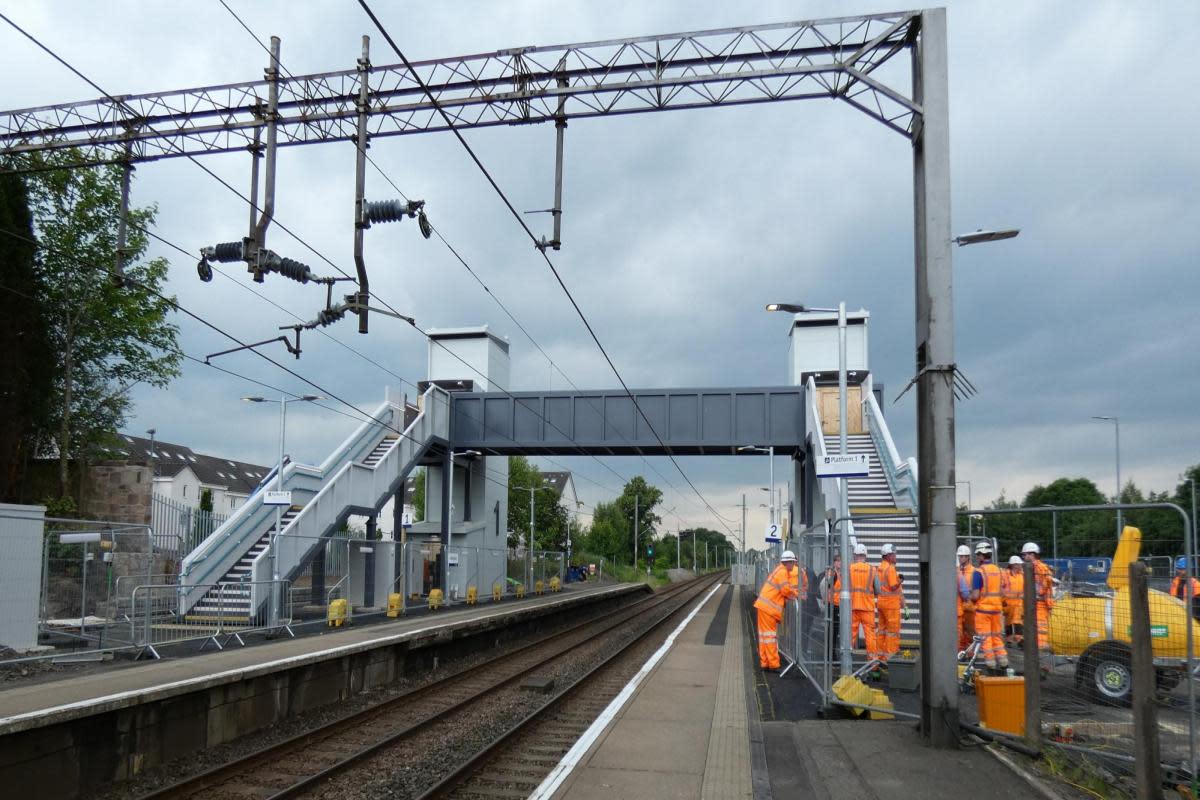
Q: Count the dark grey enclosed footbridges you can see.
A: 1